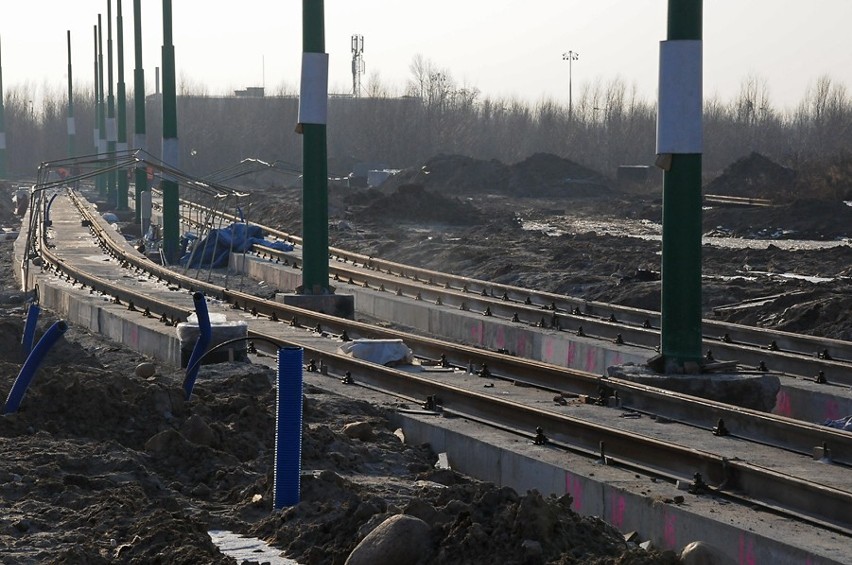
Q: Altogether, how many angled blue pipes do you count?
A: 3